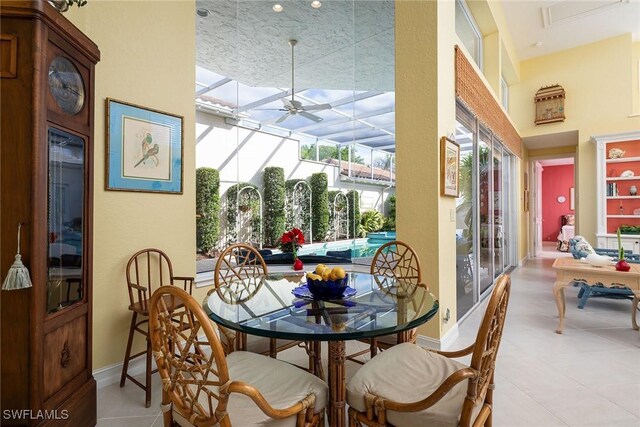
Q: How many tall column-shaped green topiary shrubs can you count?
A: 4